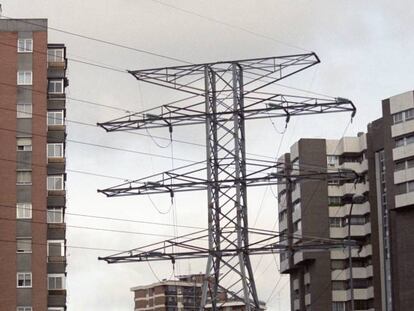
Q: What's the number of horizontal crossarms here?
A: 4